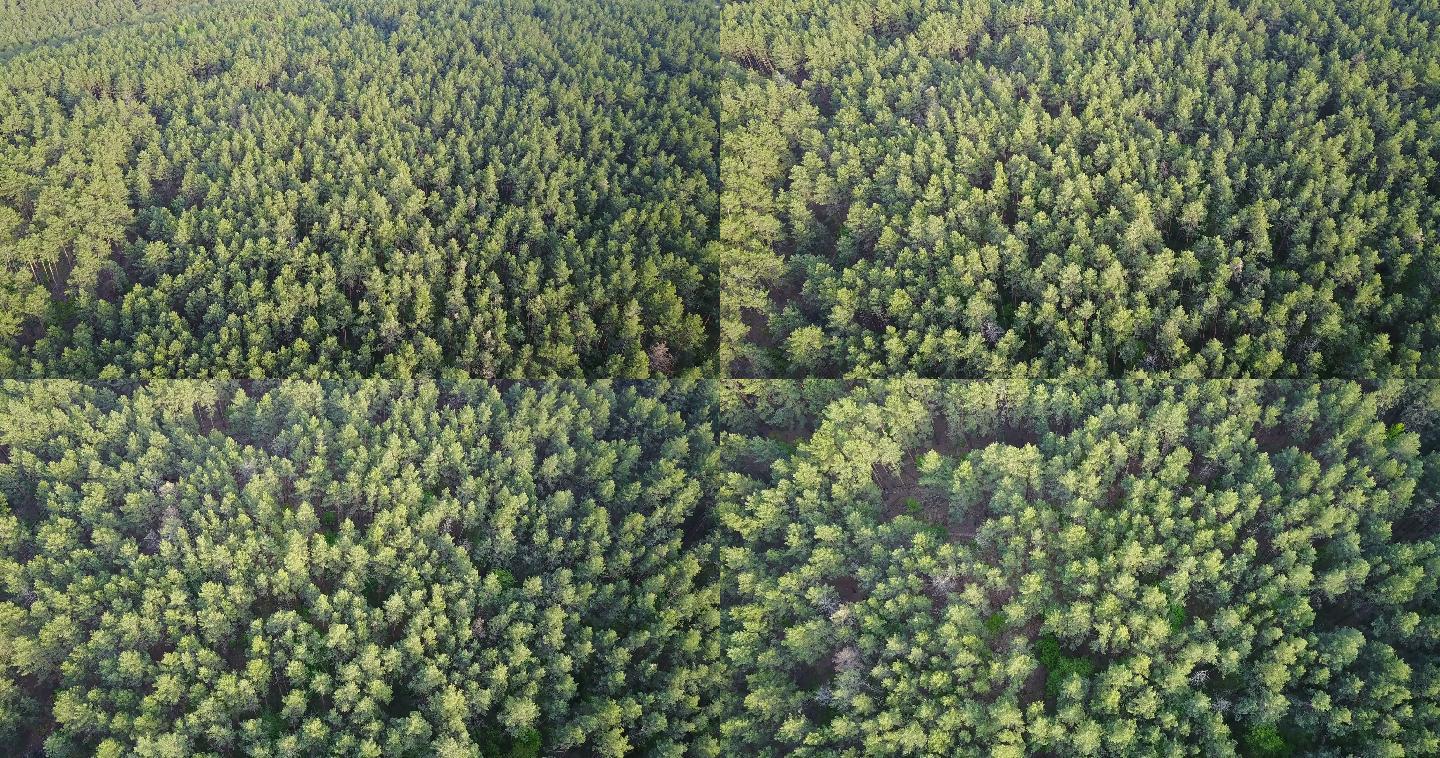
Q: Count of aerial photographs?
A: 4